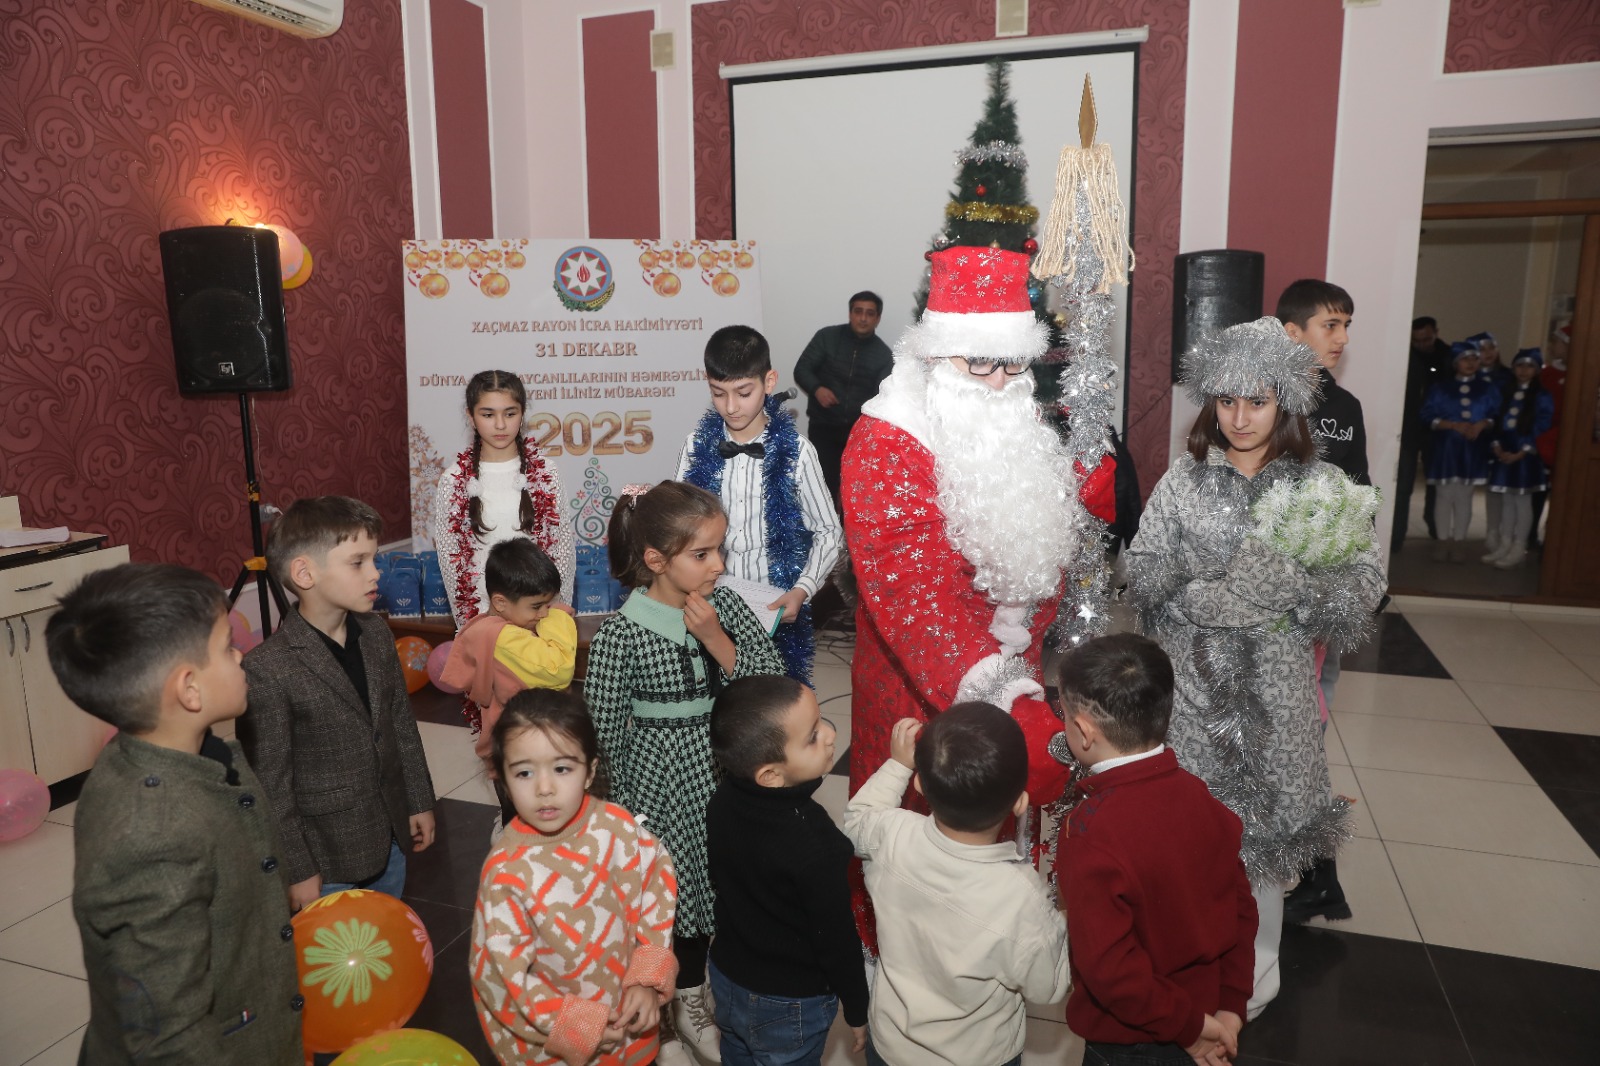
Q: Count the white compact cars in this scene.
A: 0